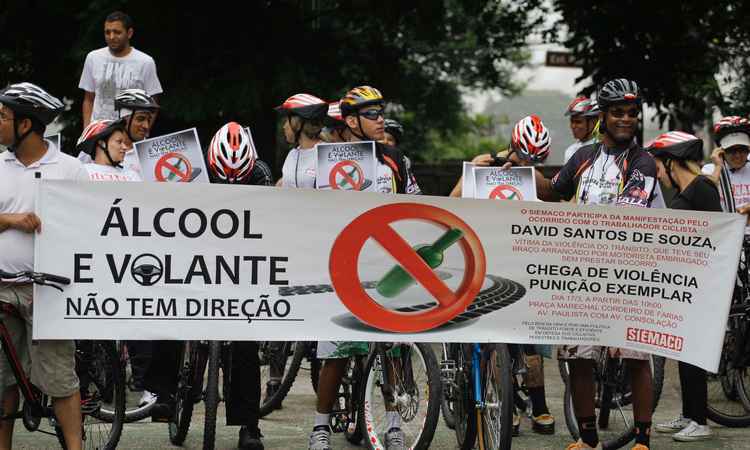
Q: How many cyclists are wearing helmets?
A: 13